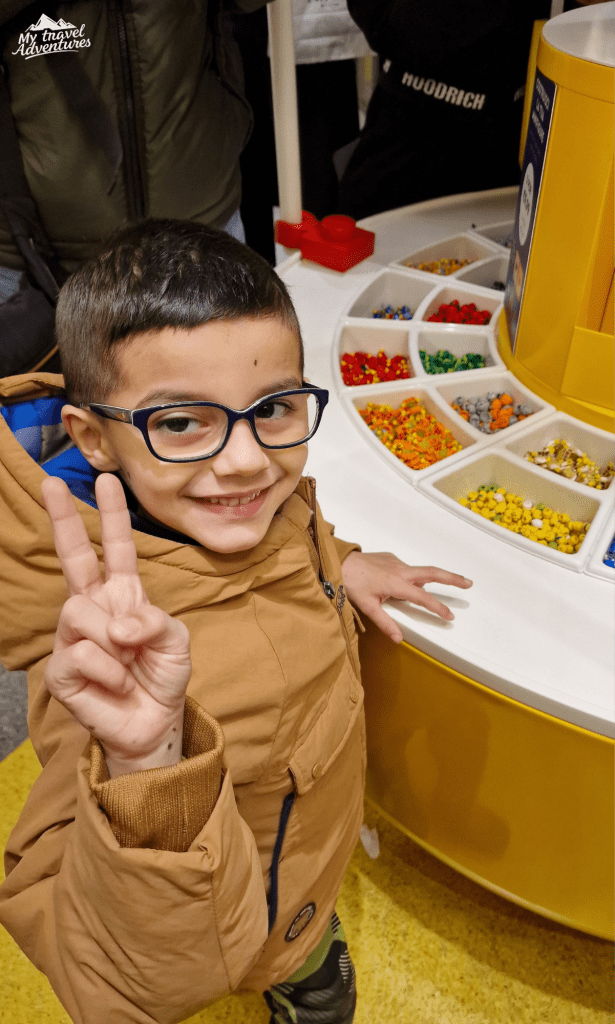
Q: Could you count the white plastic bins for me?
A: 12